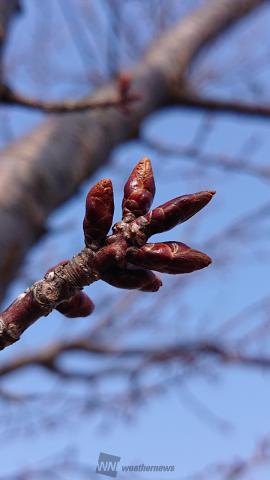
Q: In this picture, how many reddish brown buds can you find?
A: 6